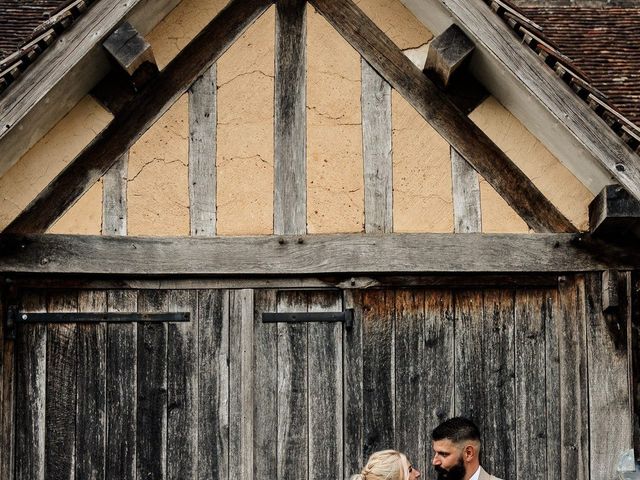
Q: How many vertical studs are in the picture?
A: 5